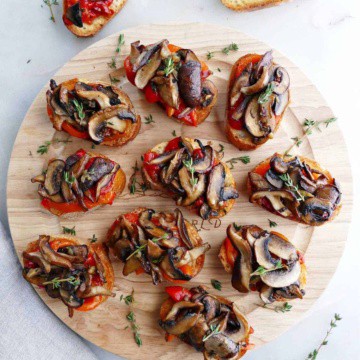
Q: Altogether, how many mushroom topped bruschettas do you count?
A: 10